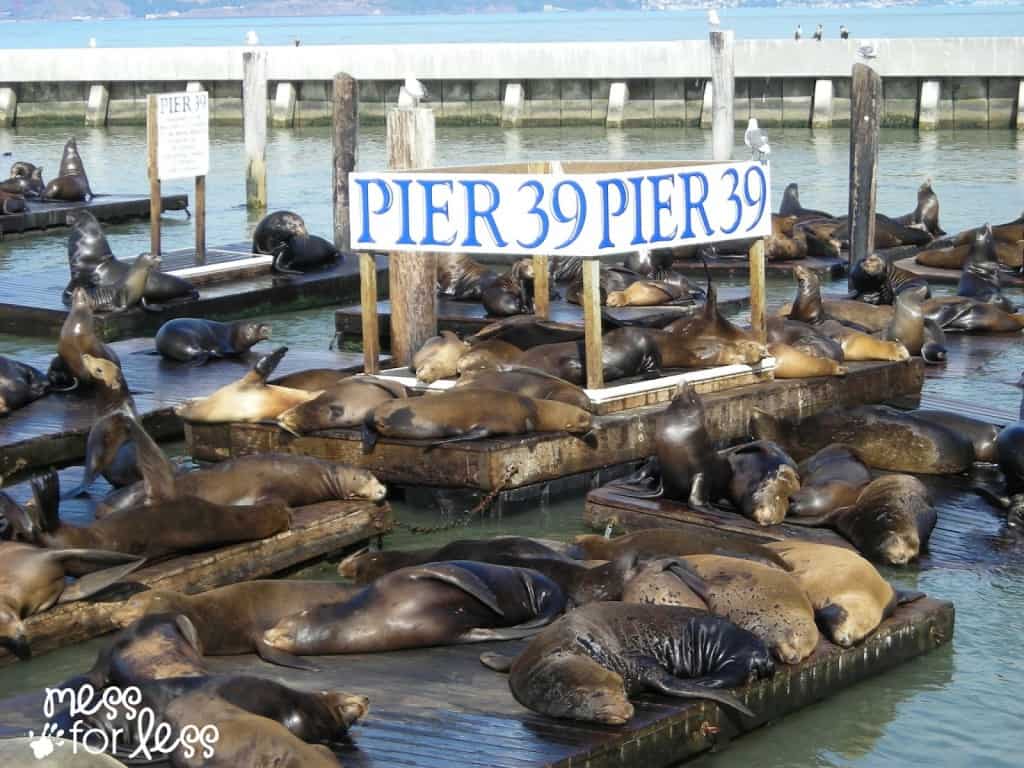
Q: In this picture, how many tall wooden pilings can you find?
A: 5